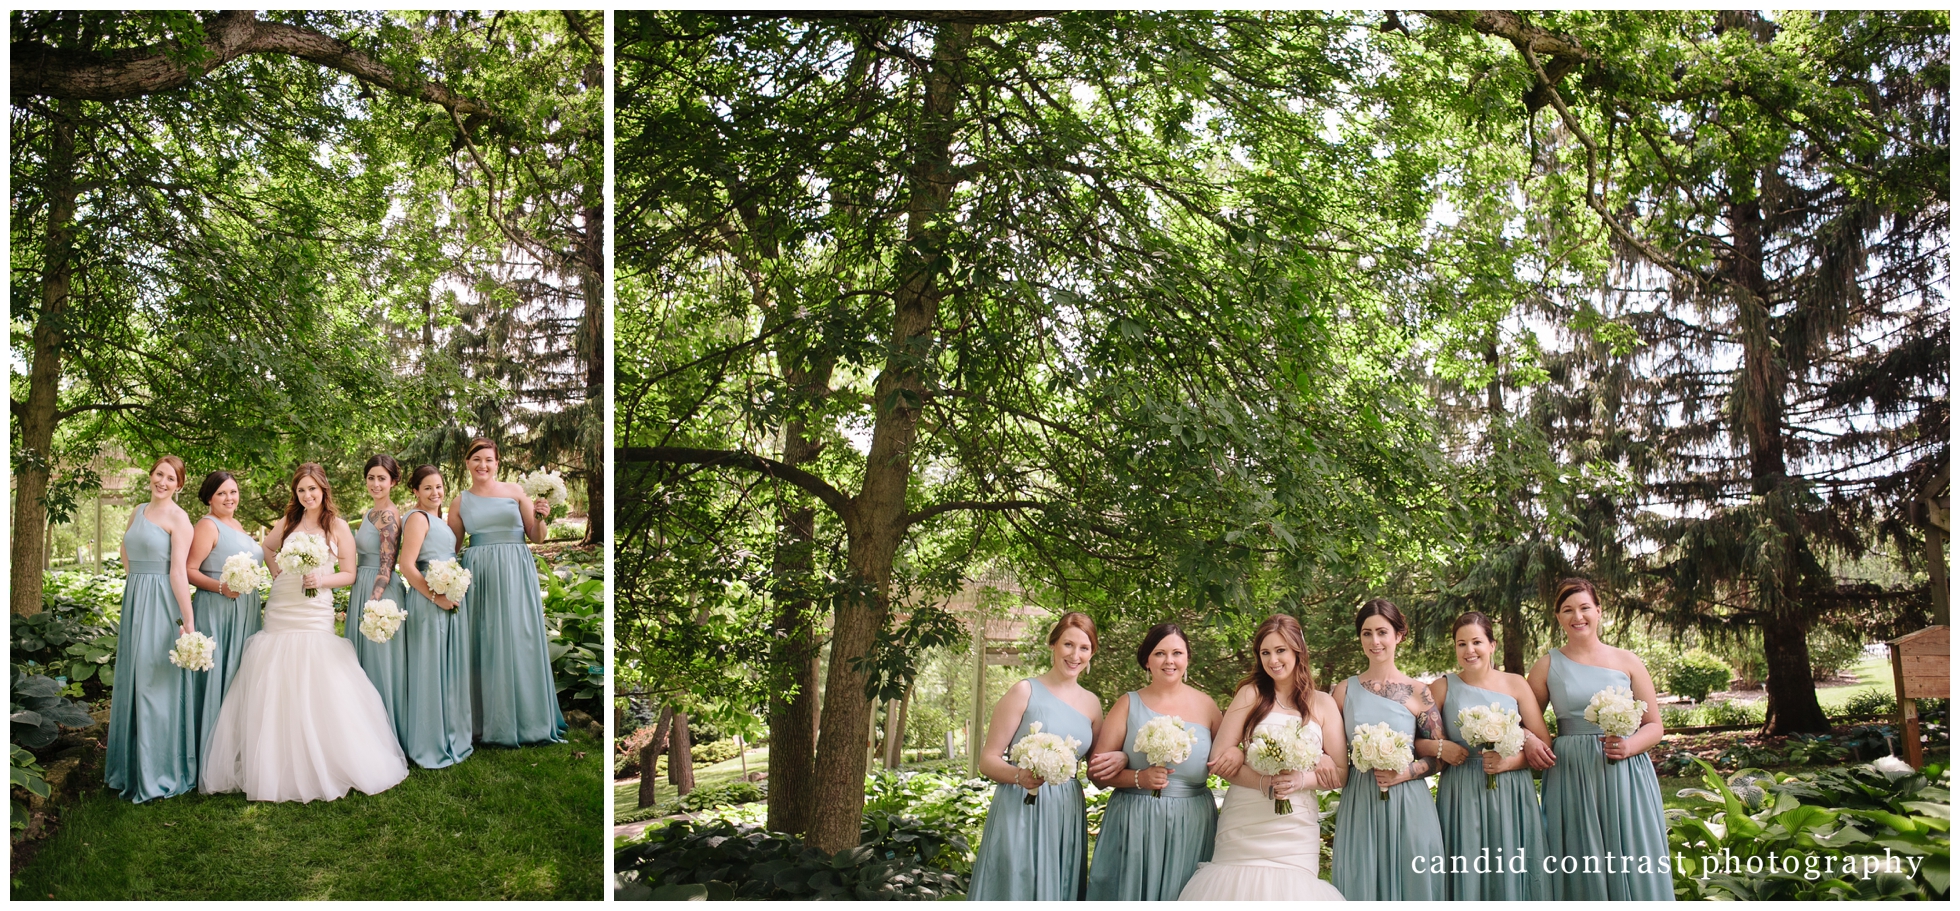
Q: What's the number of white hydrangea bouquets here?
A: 12